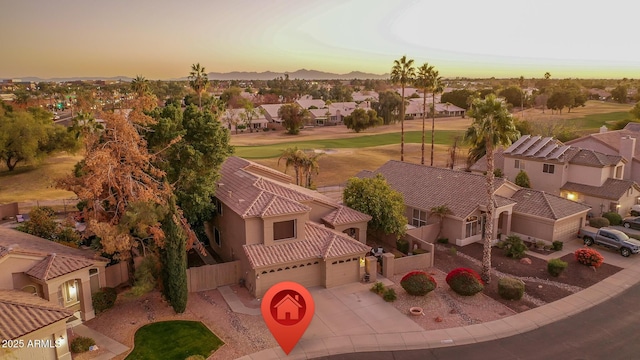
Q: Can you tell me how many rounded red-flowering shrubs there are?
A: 3